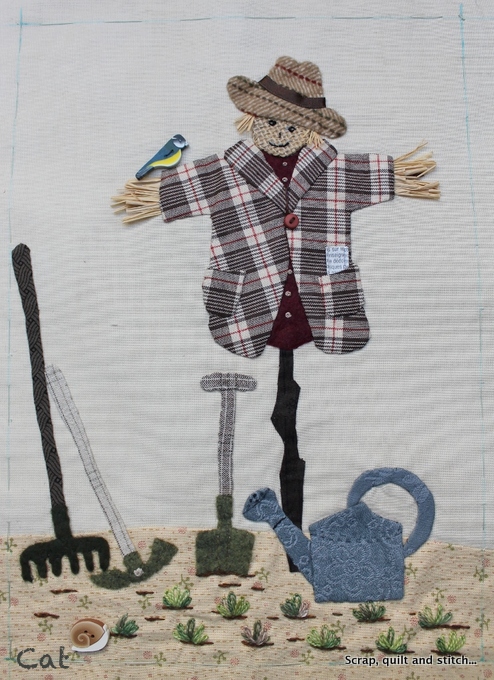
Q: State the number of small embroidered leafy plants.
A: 11